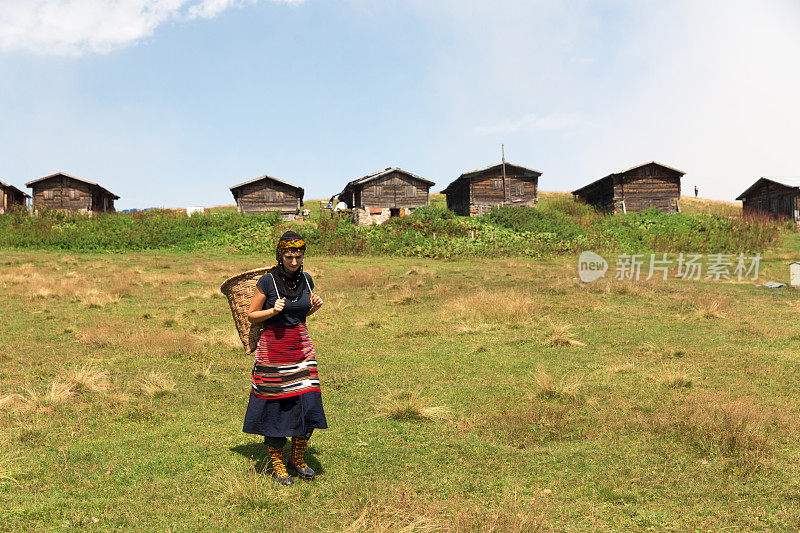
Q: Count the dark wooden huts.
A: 7